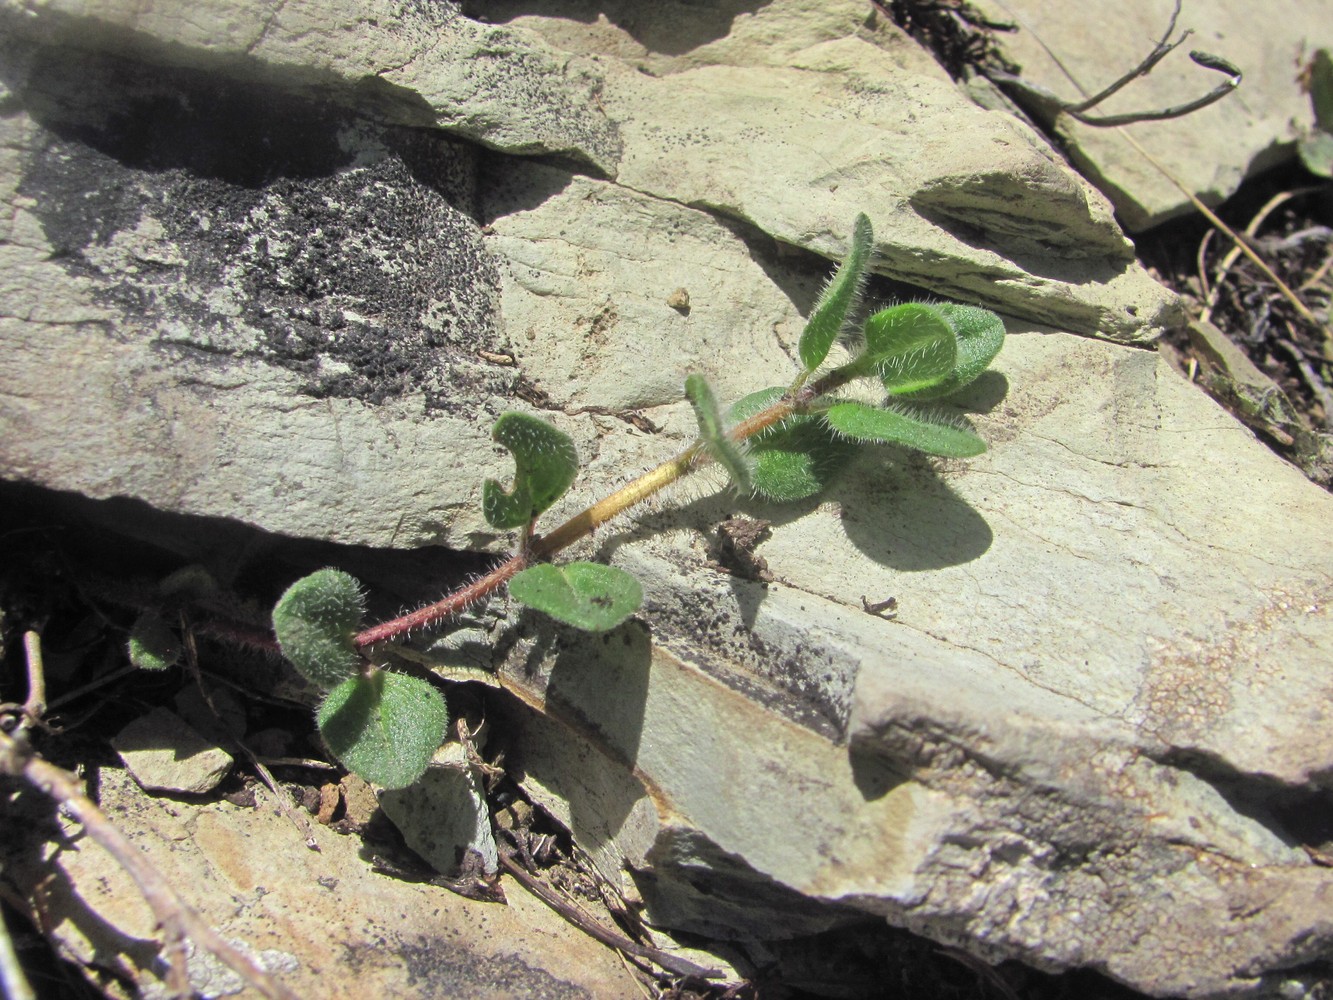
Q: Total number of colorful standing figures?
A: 0